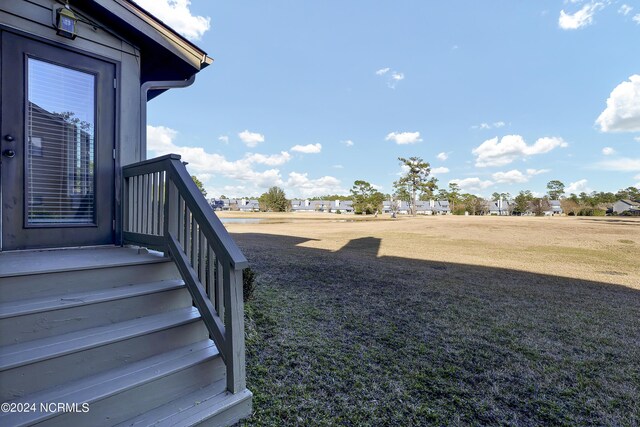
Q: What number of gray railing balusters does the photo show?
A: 13